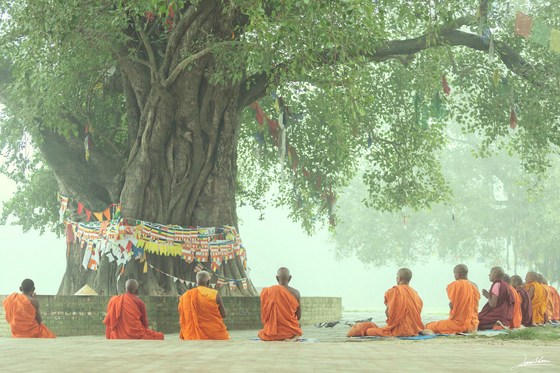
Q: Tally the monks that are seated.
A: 12